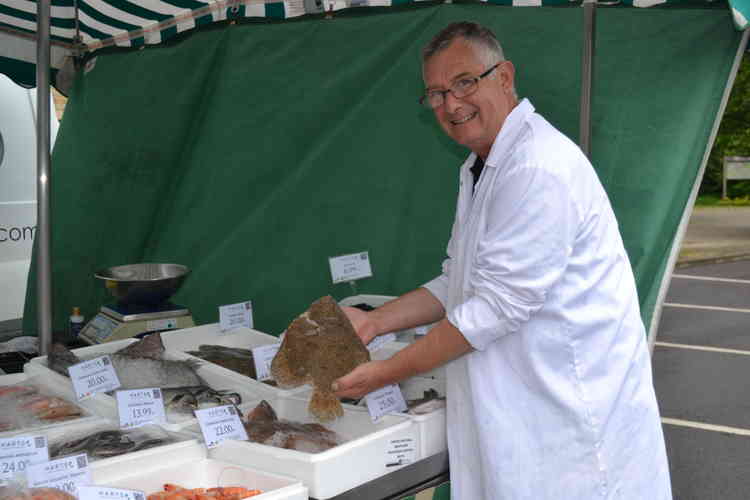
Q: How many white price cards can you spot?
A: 11